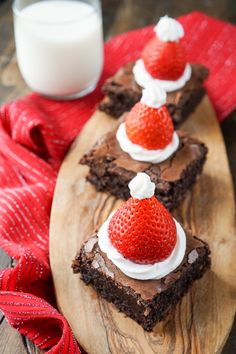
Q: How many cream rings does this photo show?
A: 3